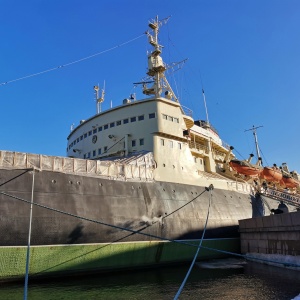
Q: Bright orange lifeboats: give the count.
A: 3